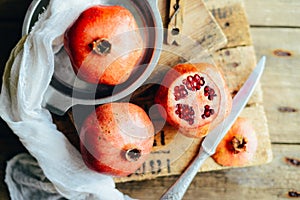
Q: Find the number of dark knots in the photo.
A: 4